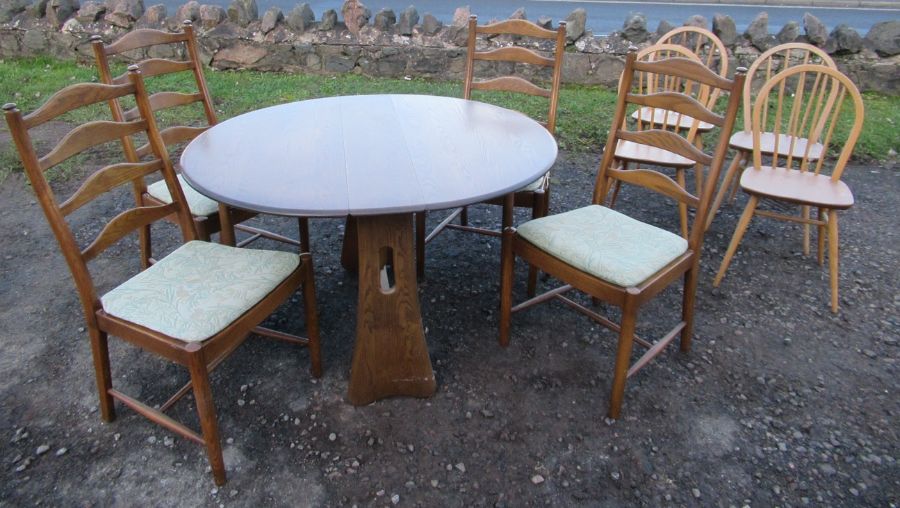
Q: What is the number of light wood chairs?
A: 4